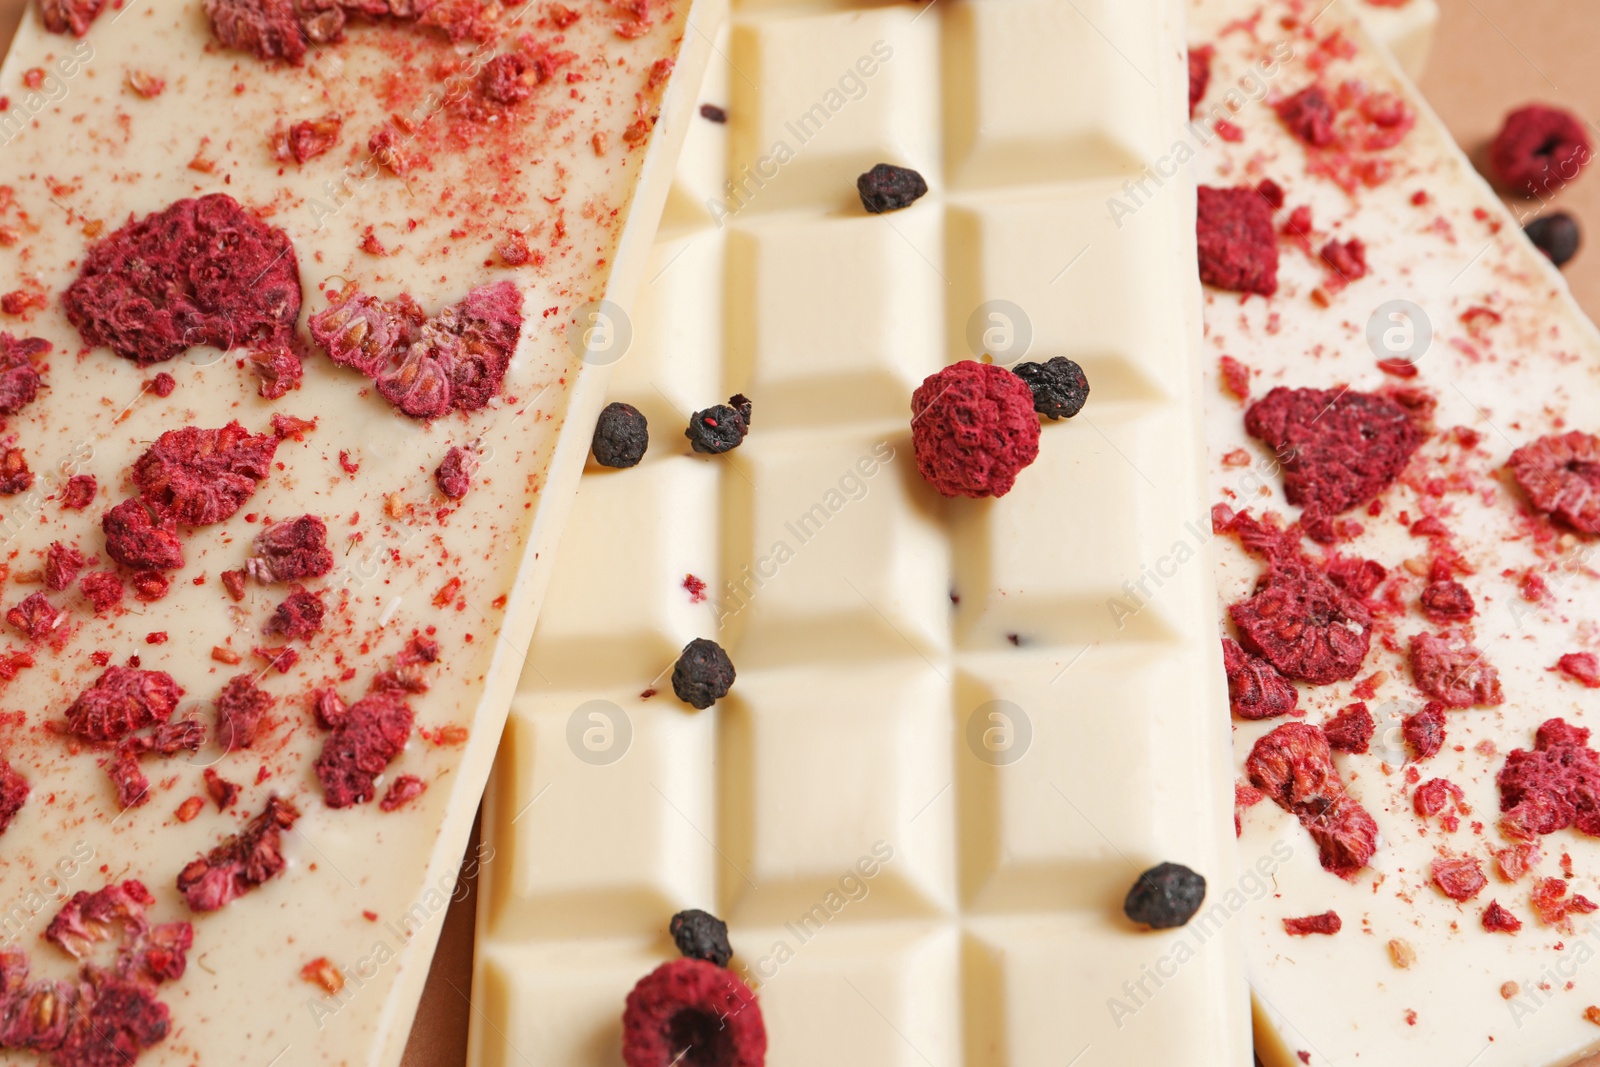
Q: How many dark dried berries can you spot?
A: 8